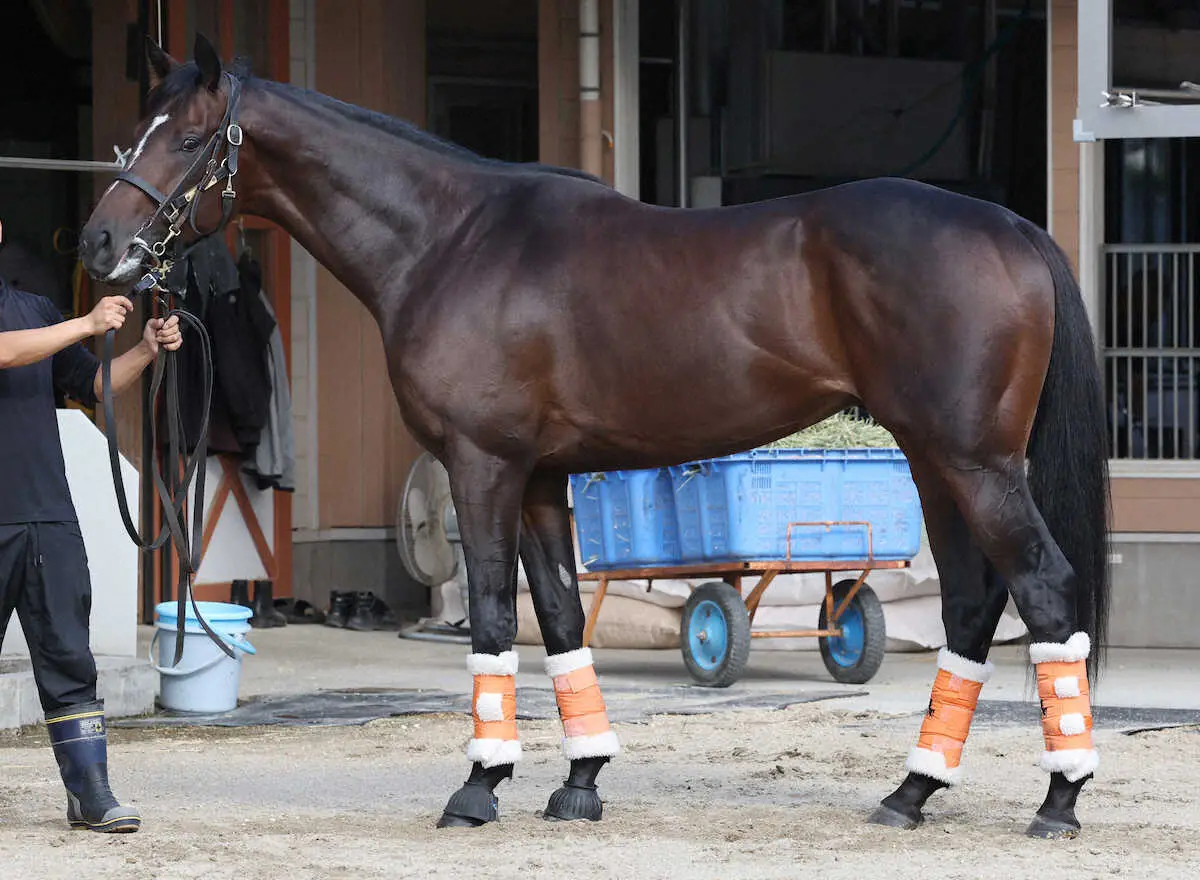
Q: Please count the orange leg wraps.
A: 4